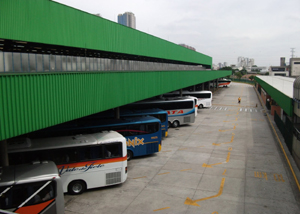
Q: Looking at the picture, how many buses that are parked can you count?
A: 8